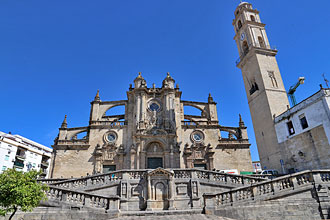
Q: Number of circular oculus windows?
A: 3